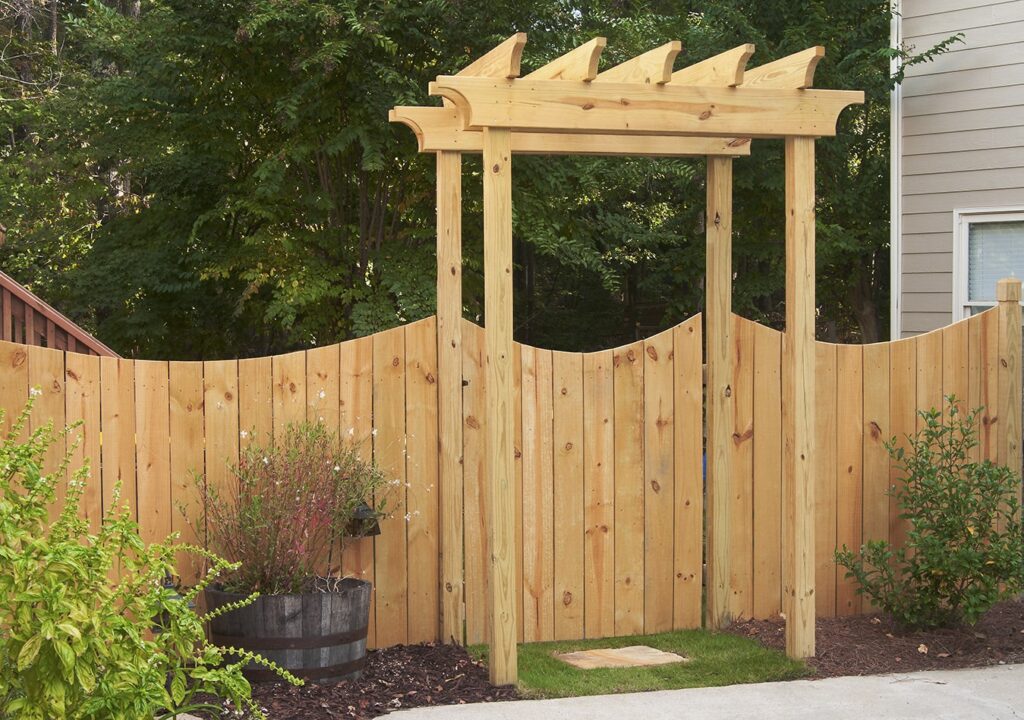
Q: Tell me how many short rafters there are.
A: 5